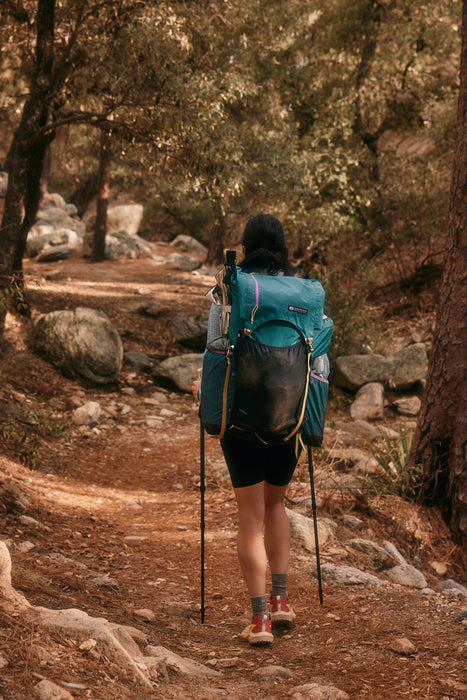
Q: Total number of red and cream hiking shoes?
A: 2